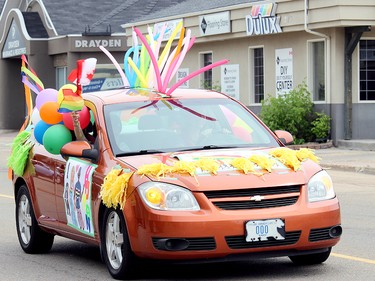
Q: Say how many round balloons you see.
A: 7